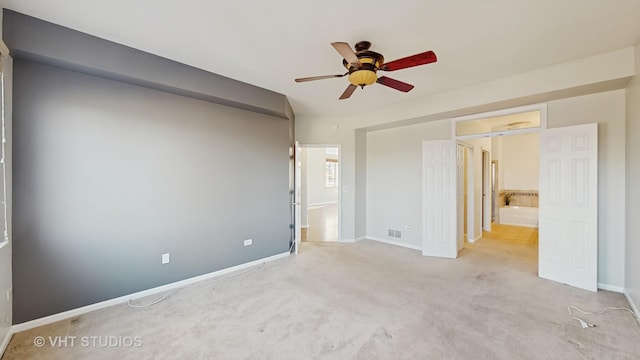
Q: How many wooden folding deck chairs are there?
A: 0